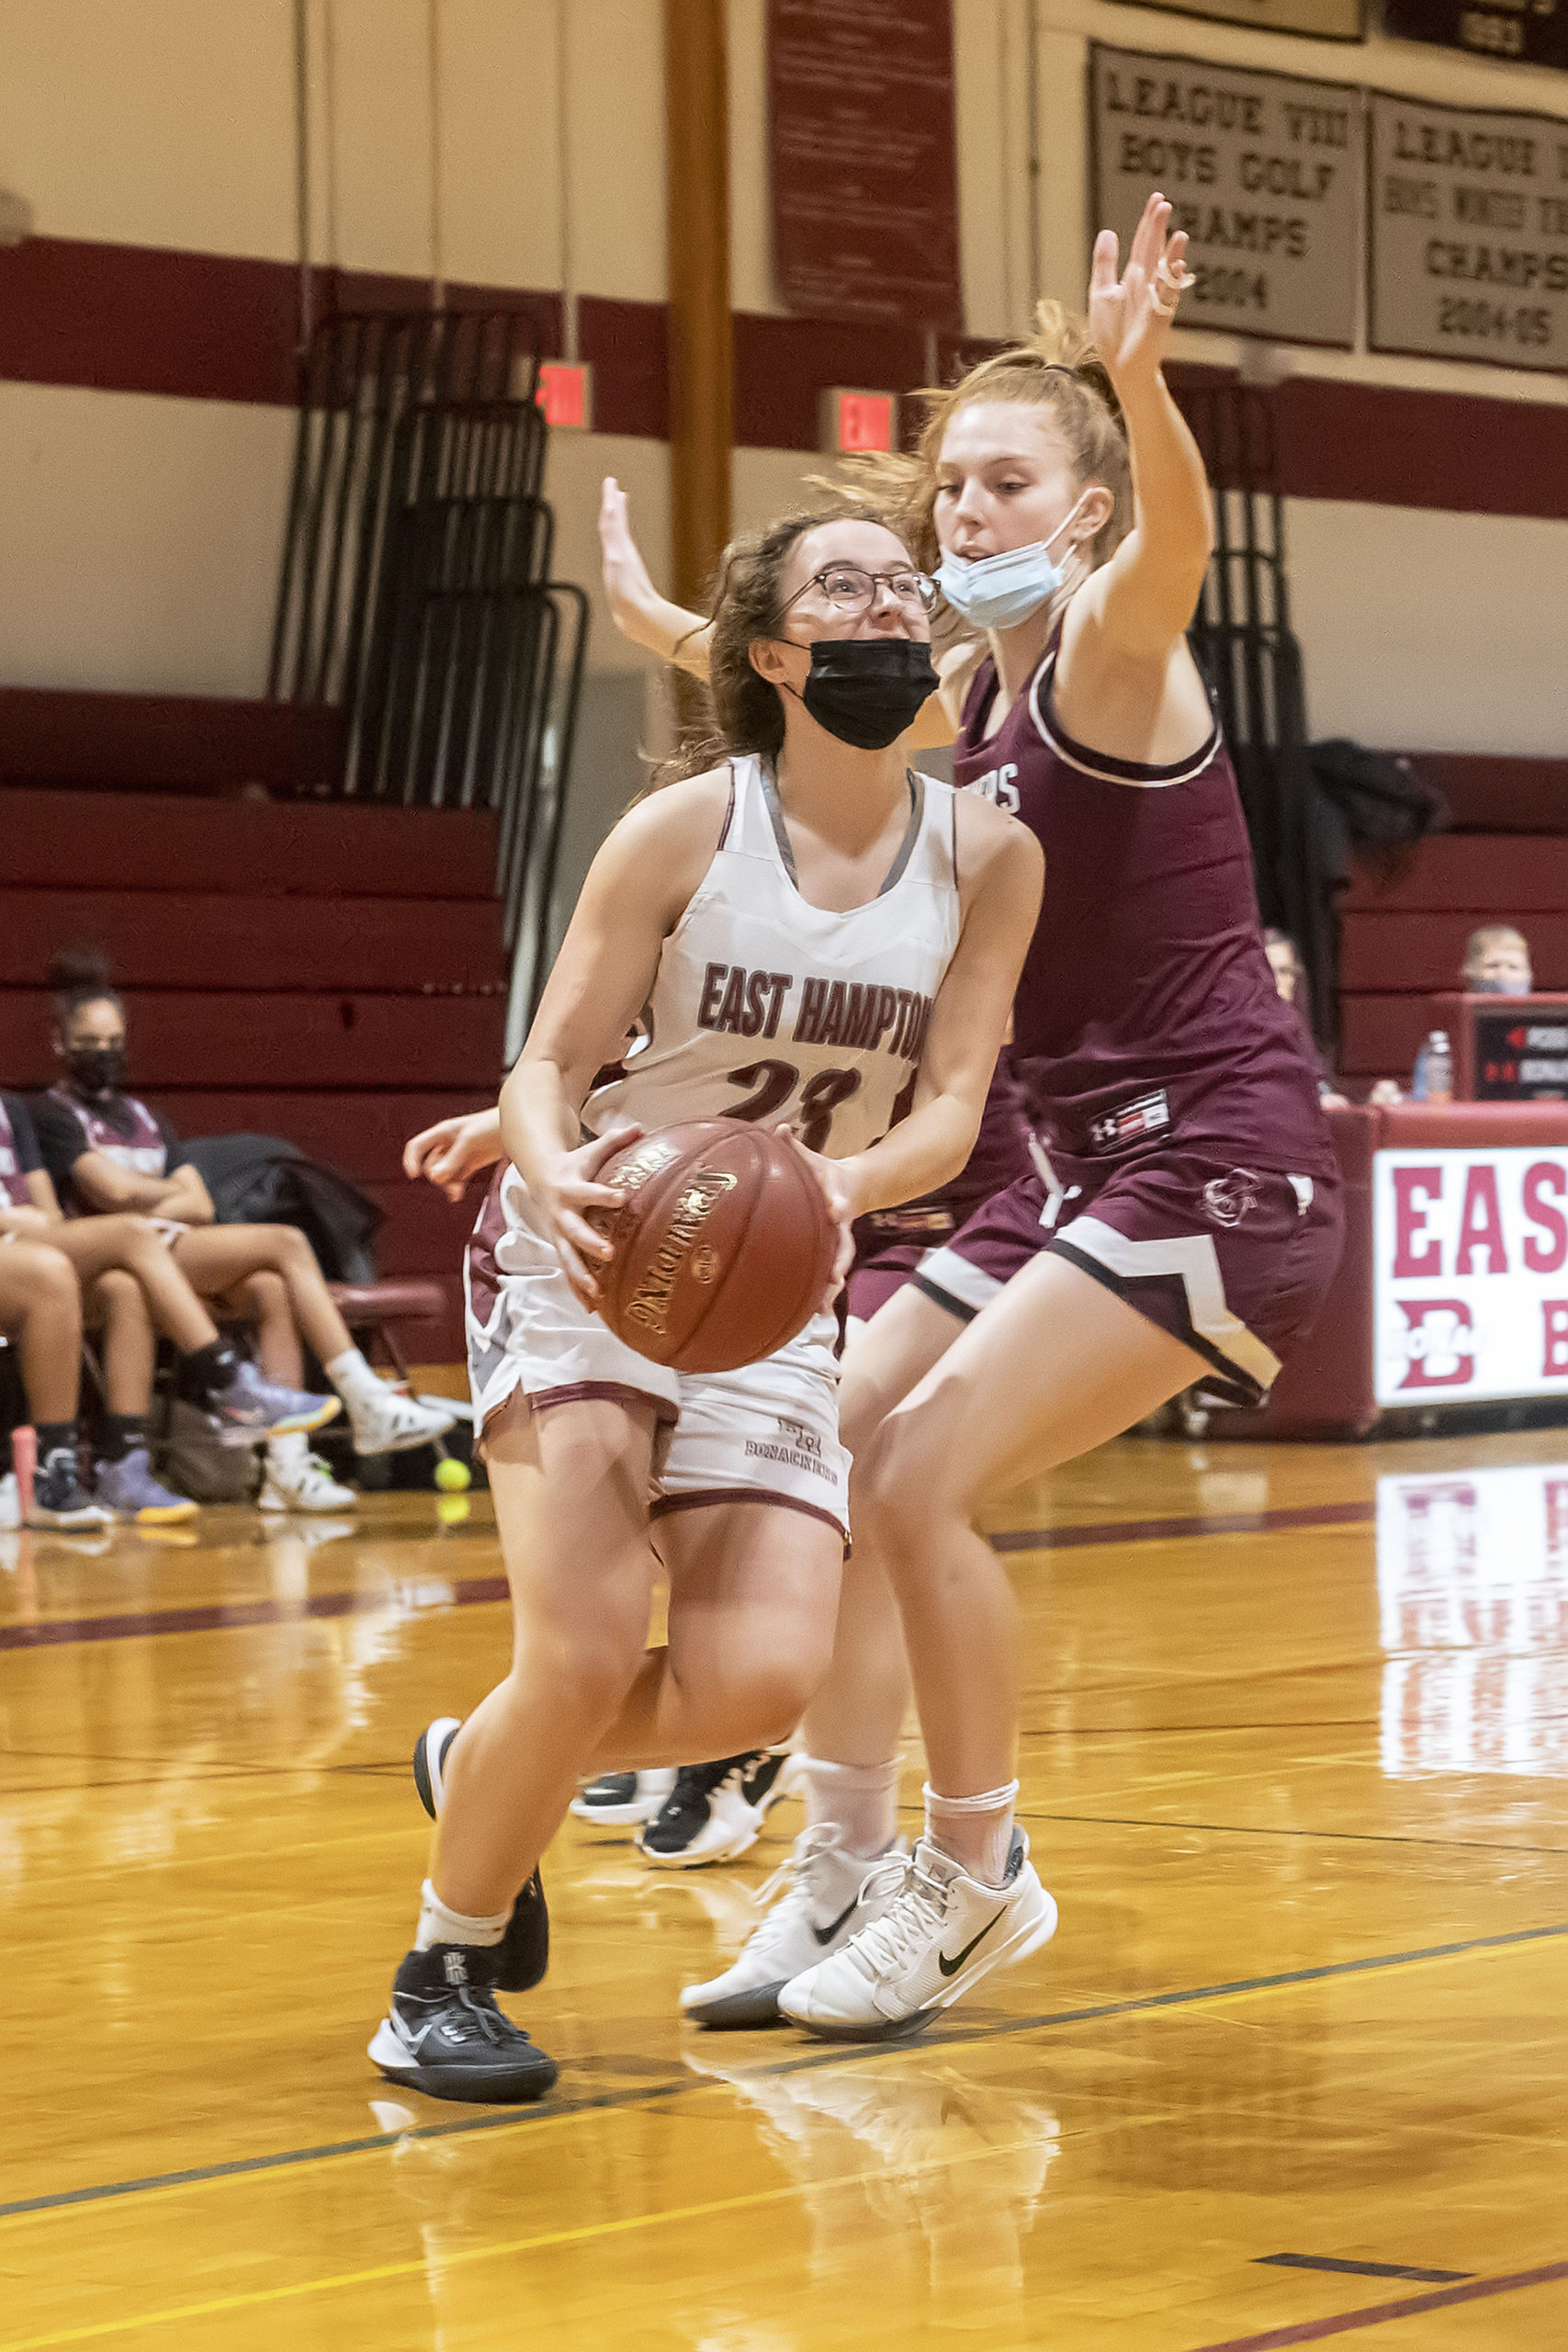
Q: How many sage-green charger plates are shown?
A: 0